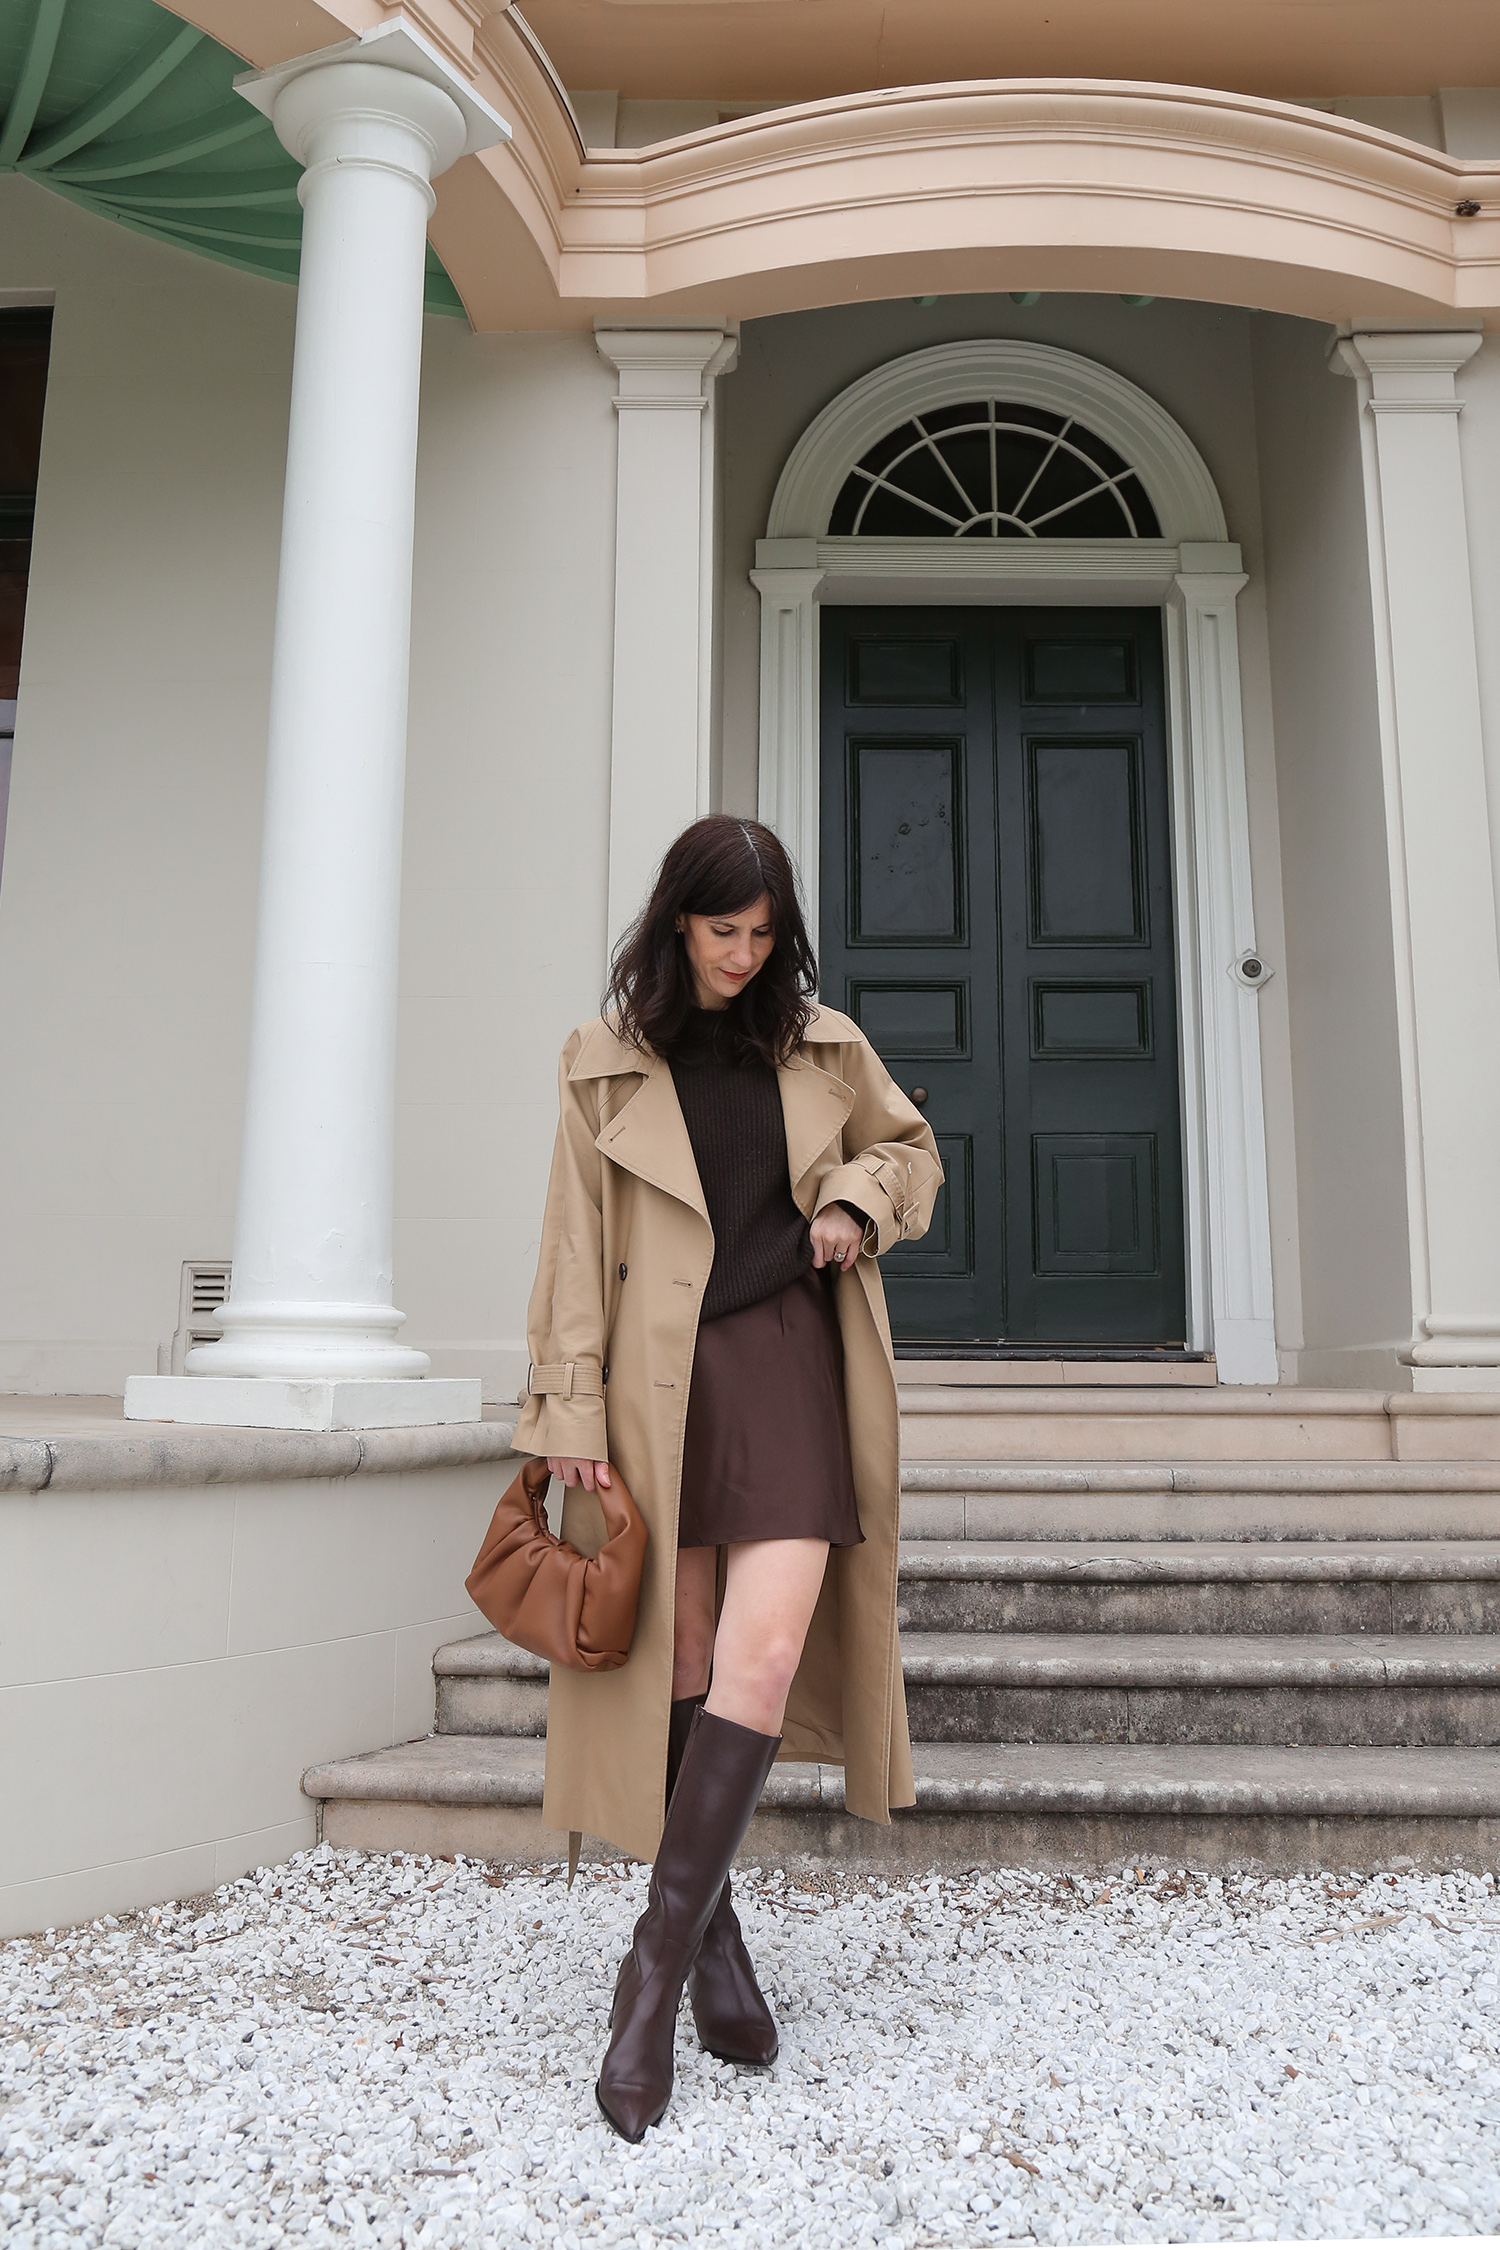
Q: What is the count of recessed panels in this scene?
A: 8